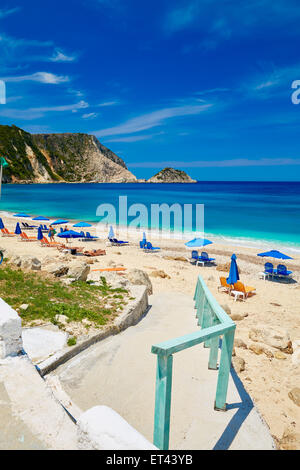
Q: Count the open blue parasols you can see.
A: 7